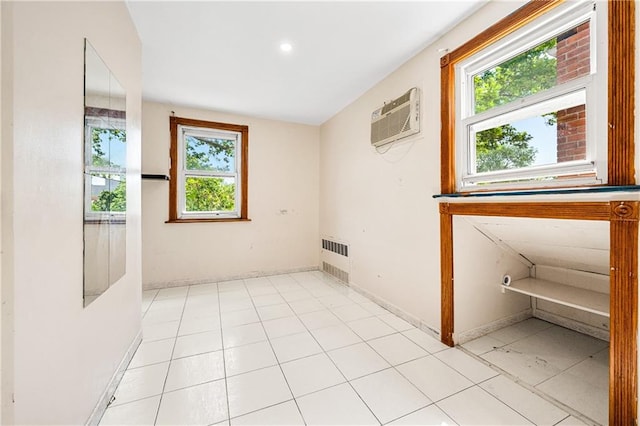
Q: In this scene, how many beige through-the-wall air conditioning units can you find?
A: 1